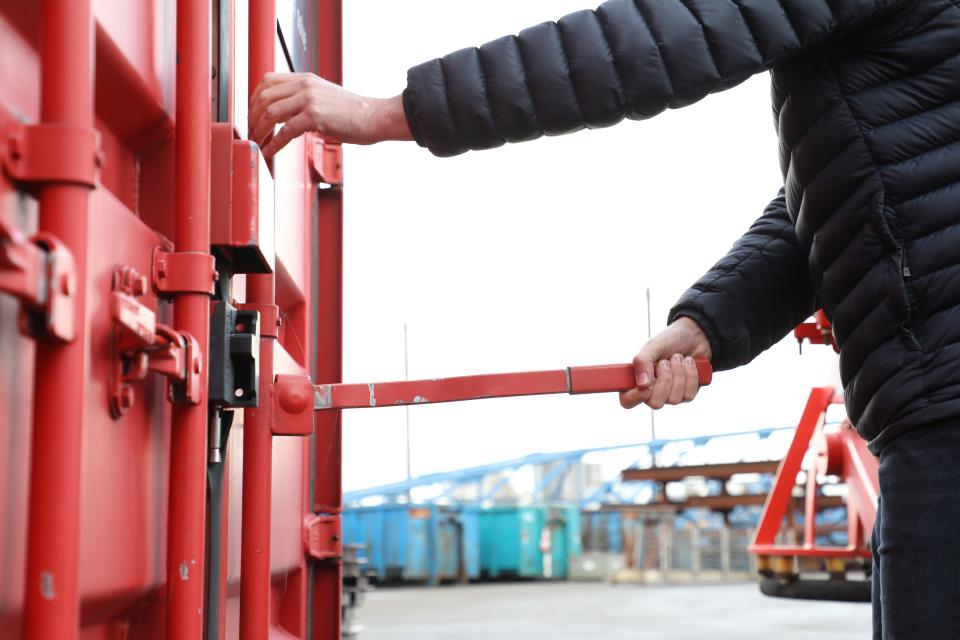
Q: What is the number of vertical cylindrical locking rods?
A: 3